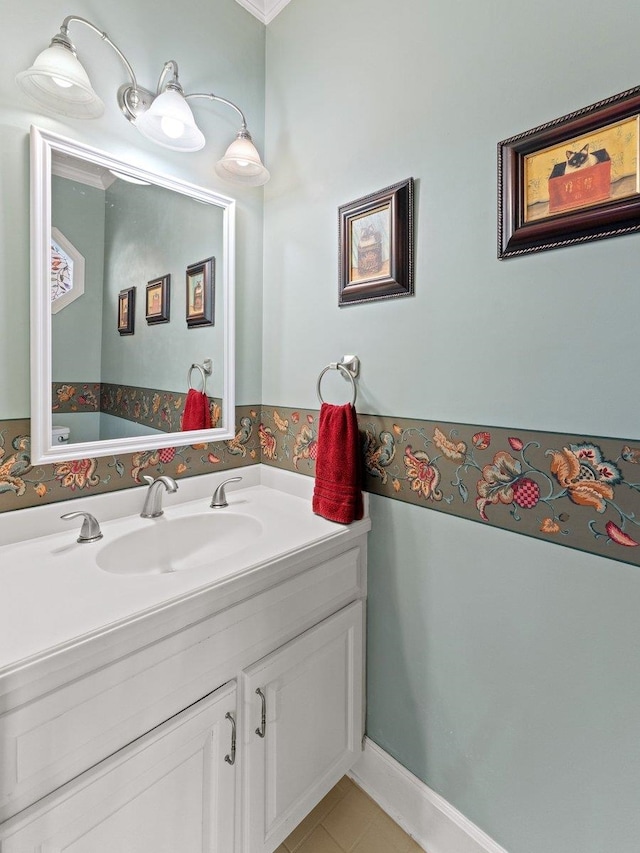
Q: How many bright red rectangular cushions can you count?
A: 0